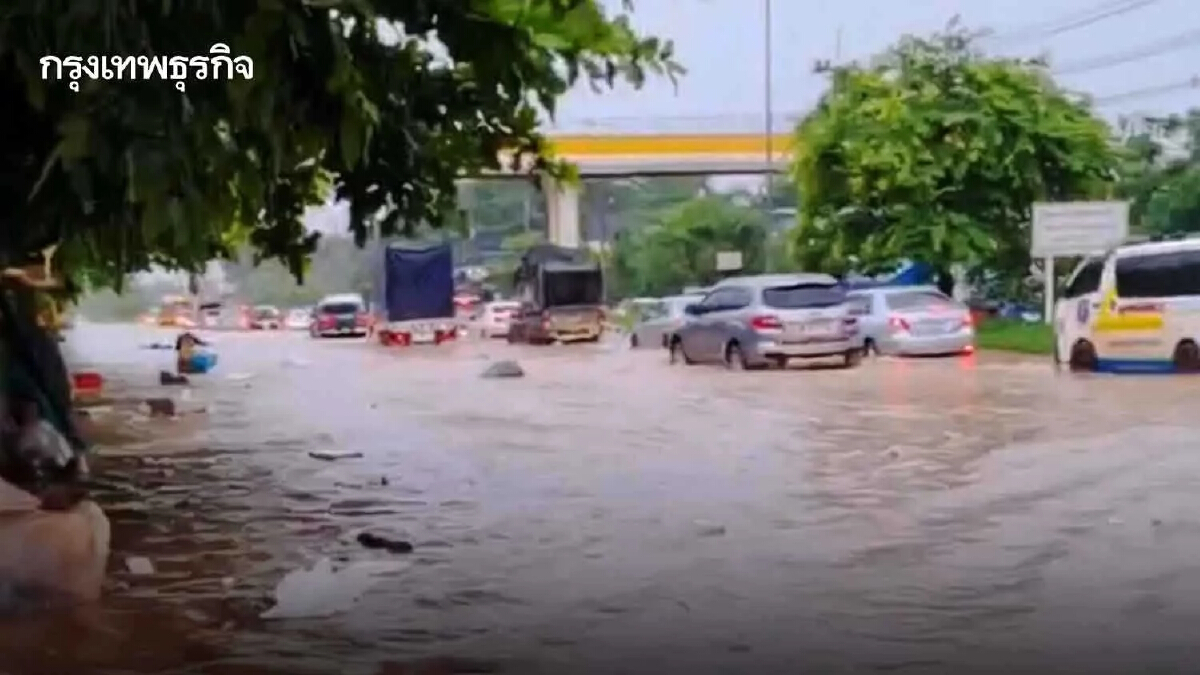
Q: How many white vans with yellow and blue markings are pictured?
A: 1